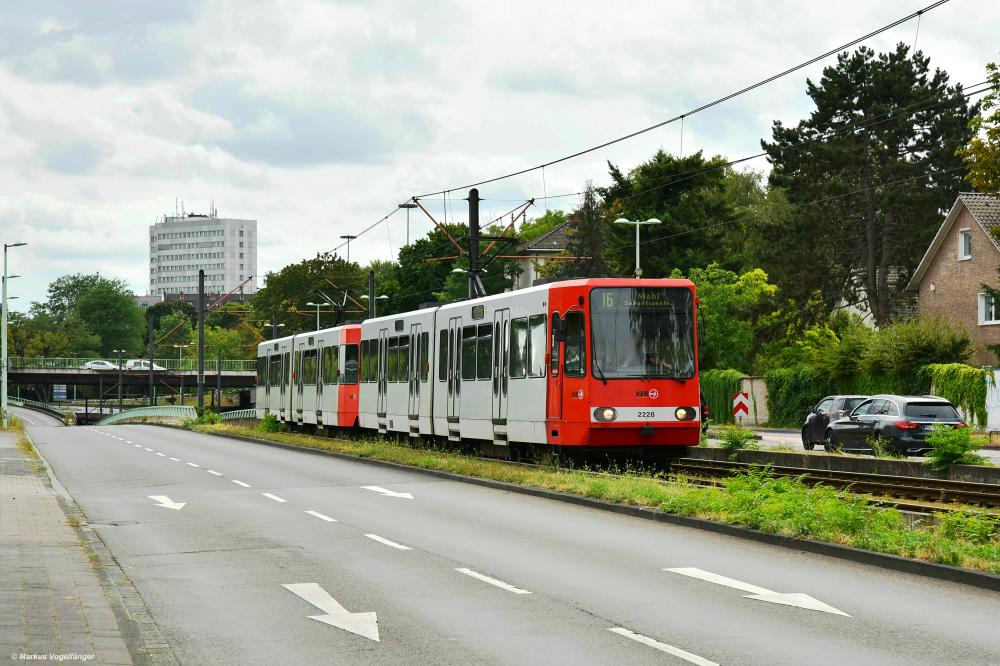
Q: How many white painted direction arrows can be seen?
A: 4